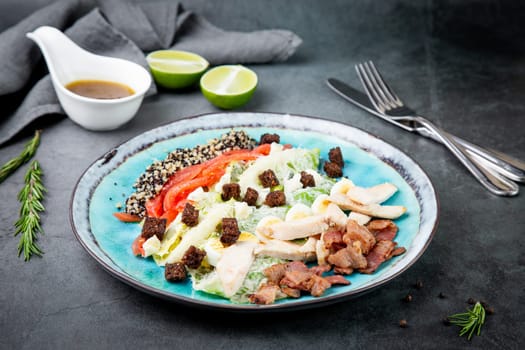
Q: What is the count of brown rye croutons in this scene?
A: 13